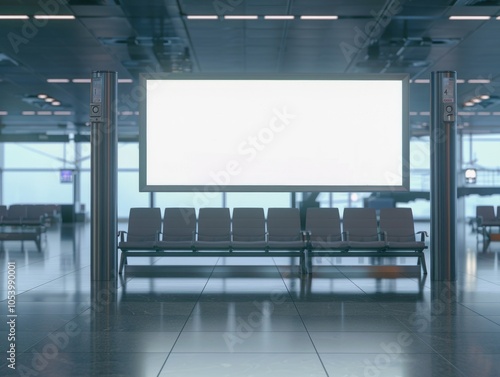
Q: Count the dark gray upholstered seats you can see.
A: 8